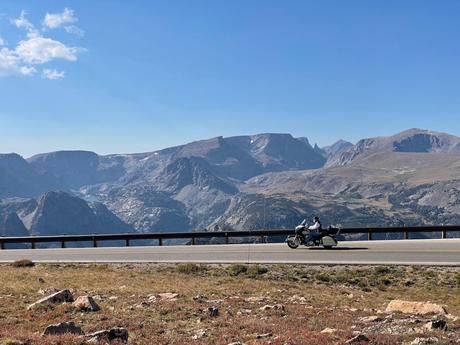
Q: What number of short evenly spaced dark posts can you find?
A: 12